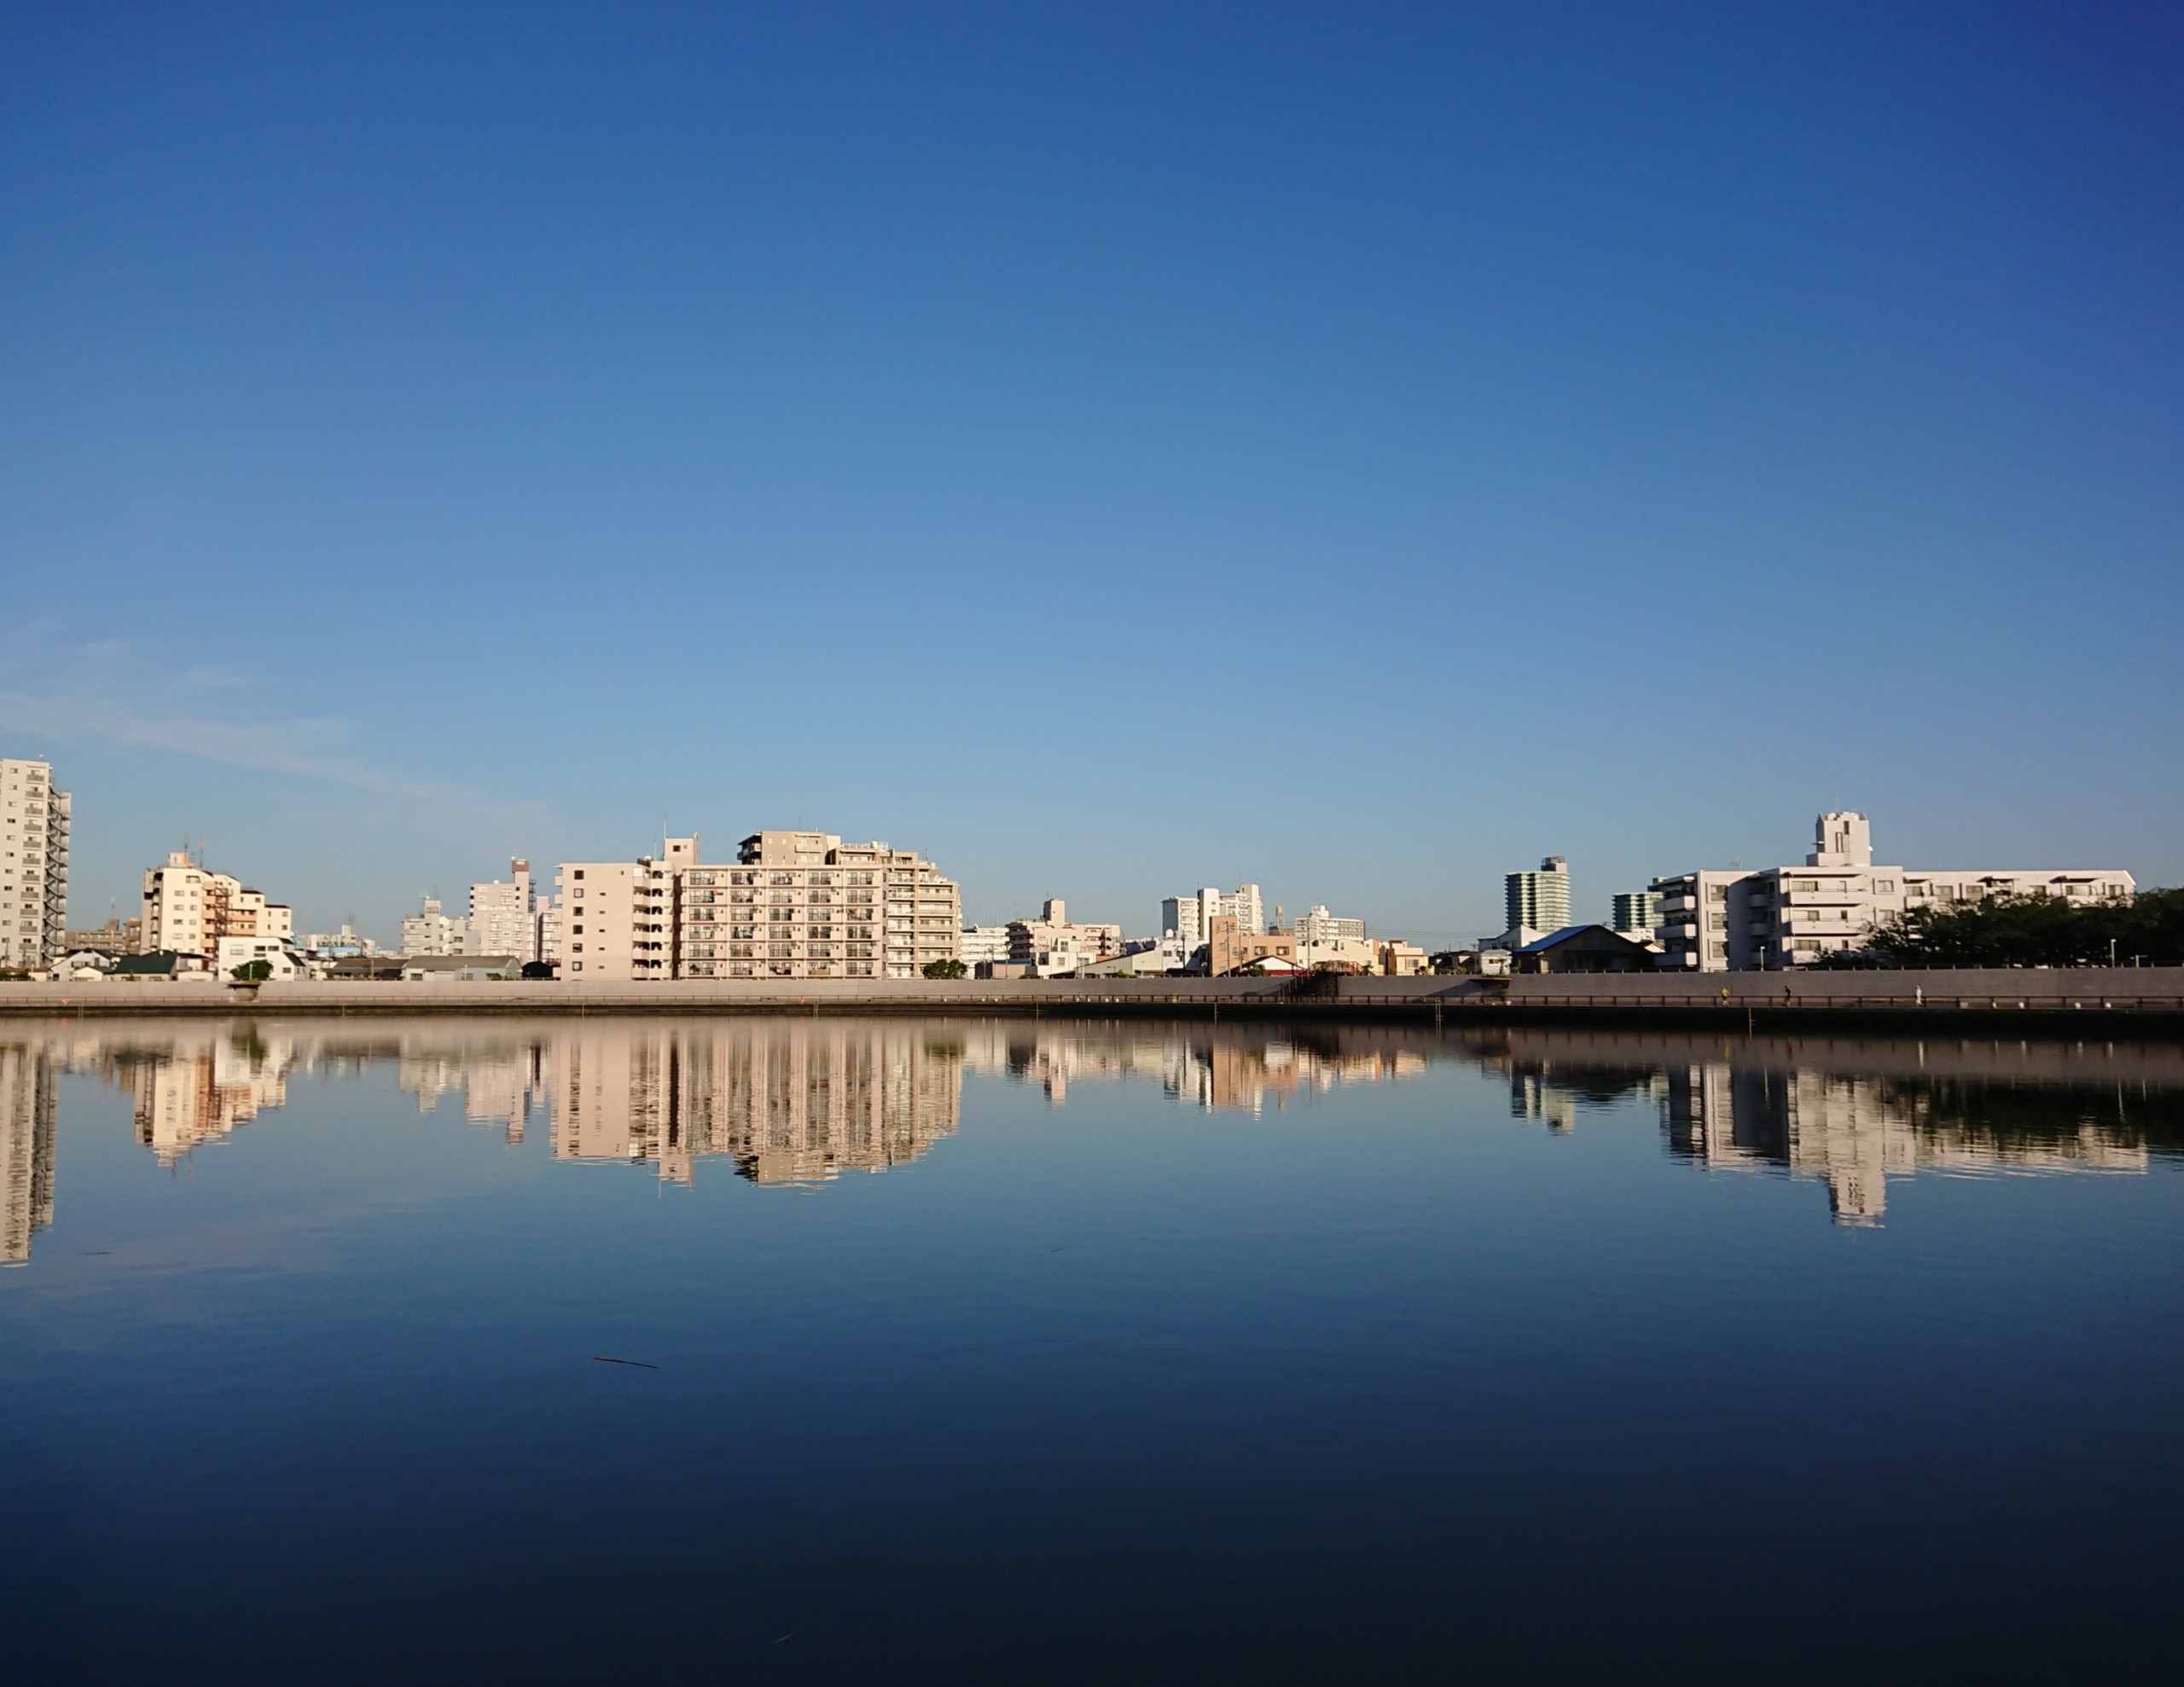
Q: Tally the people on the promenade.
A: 3